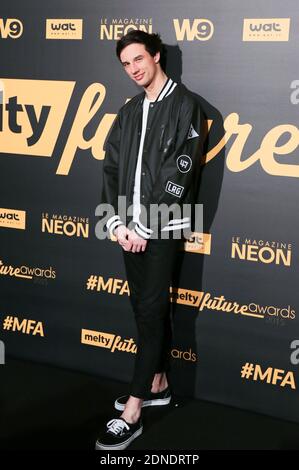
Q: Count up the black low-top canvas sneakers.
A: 2